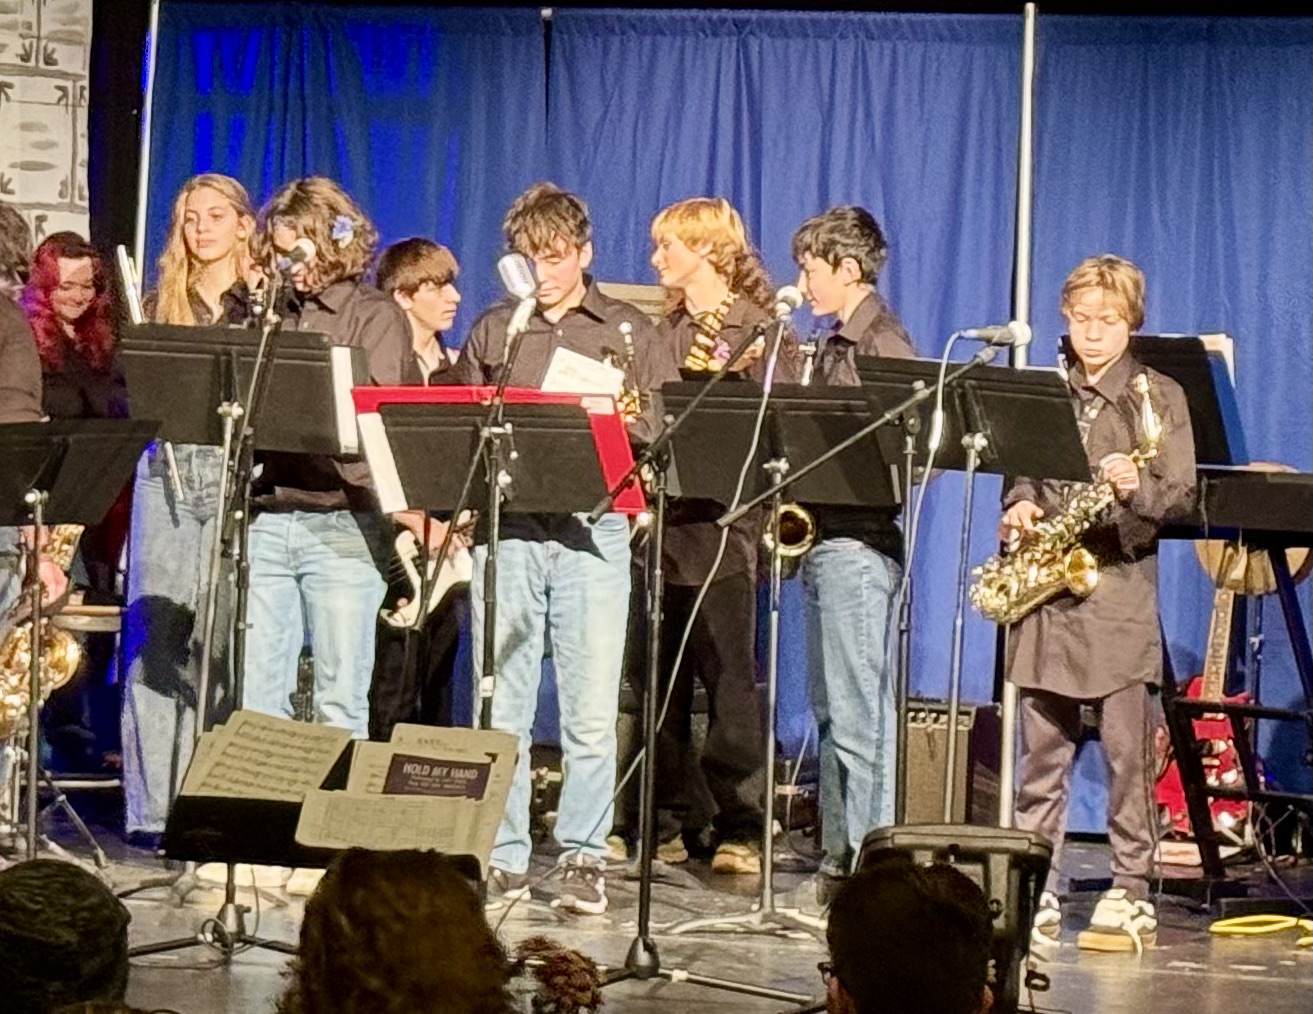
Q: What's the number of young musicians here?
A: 9